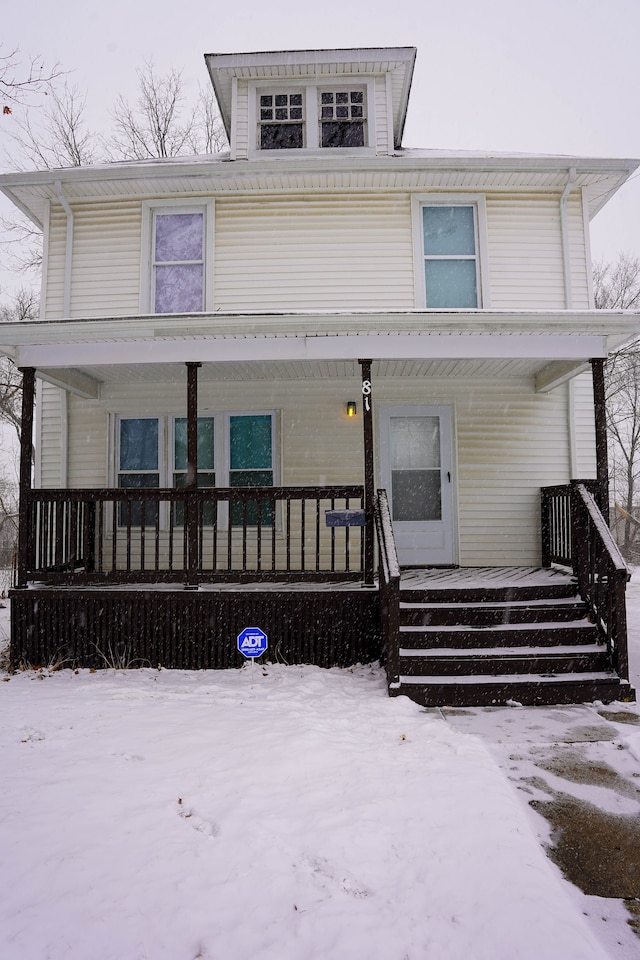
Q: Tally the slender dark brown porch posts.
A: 4